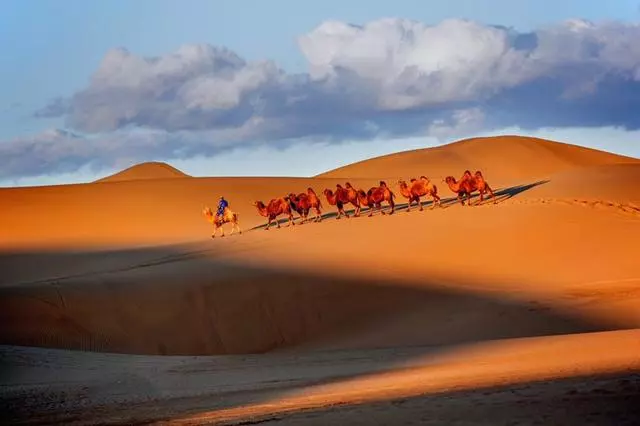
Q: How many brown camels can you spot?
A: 6